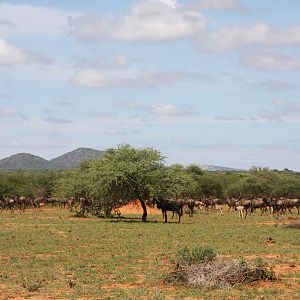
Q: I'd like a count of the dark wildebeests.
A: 1